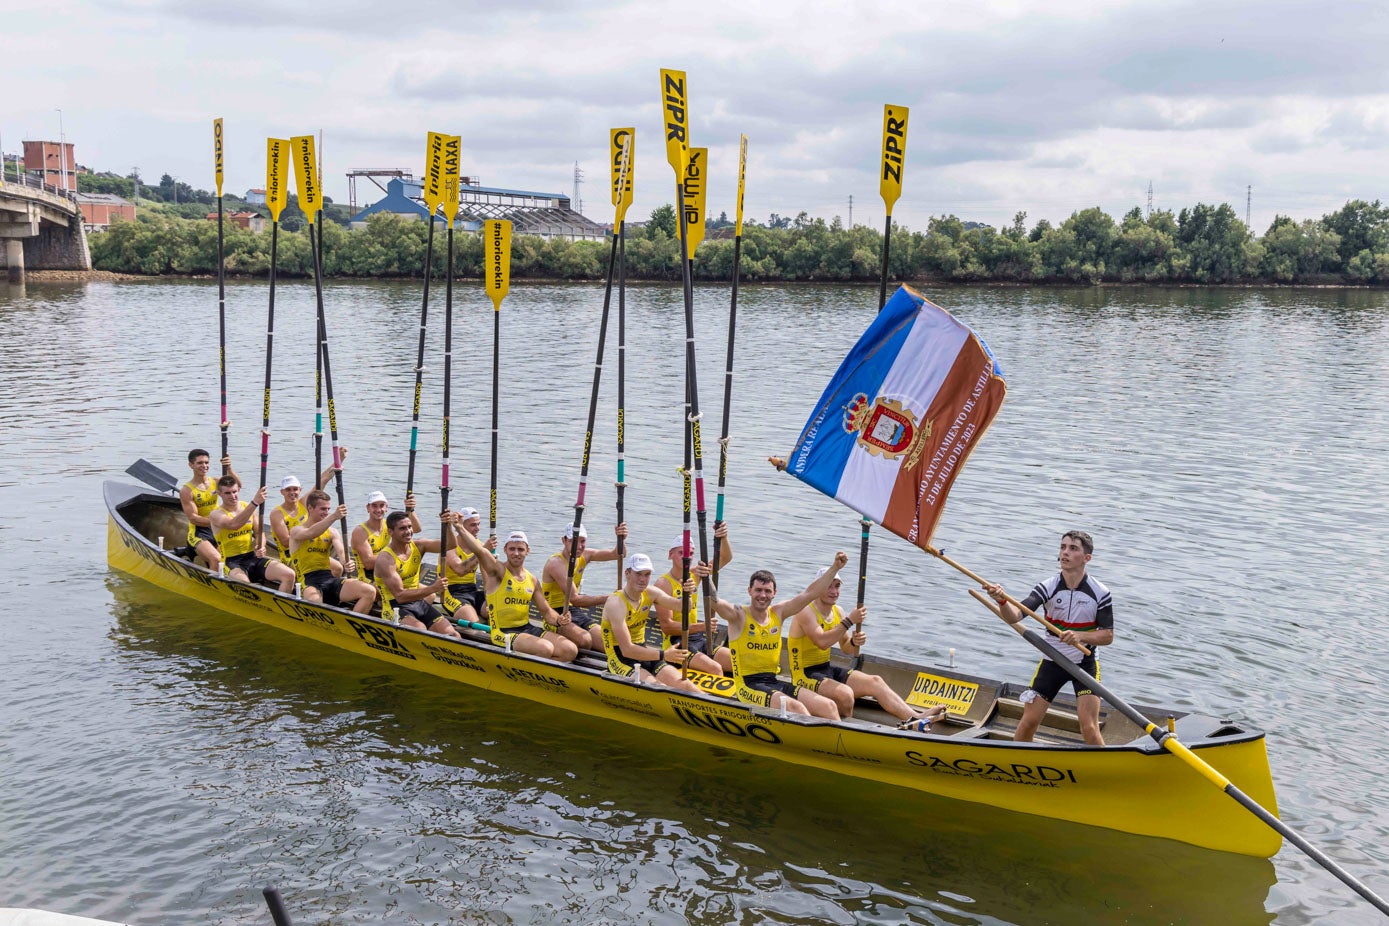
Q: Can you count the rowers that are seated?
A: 13